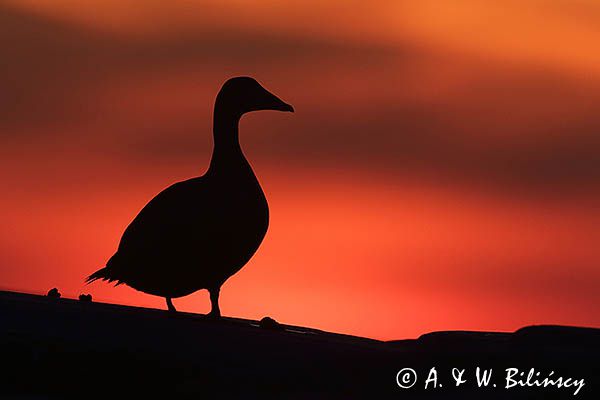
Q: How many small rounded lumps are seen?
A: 3